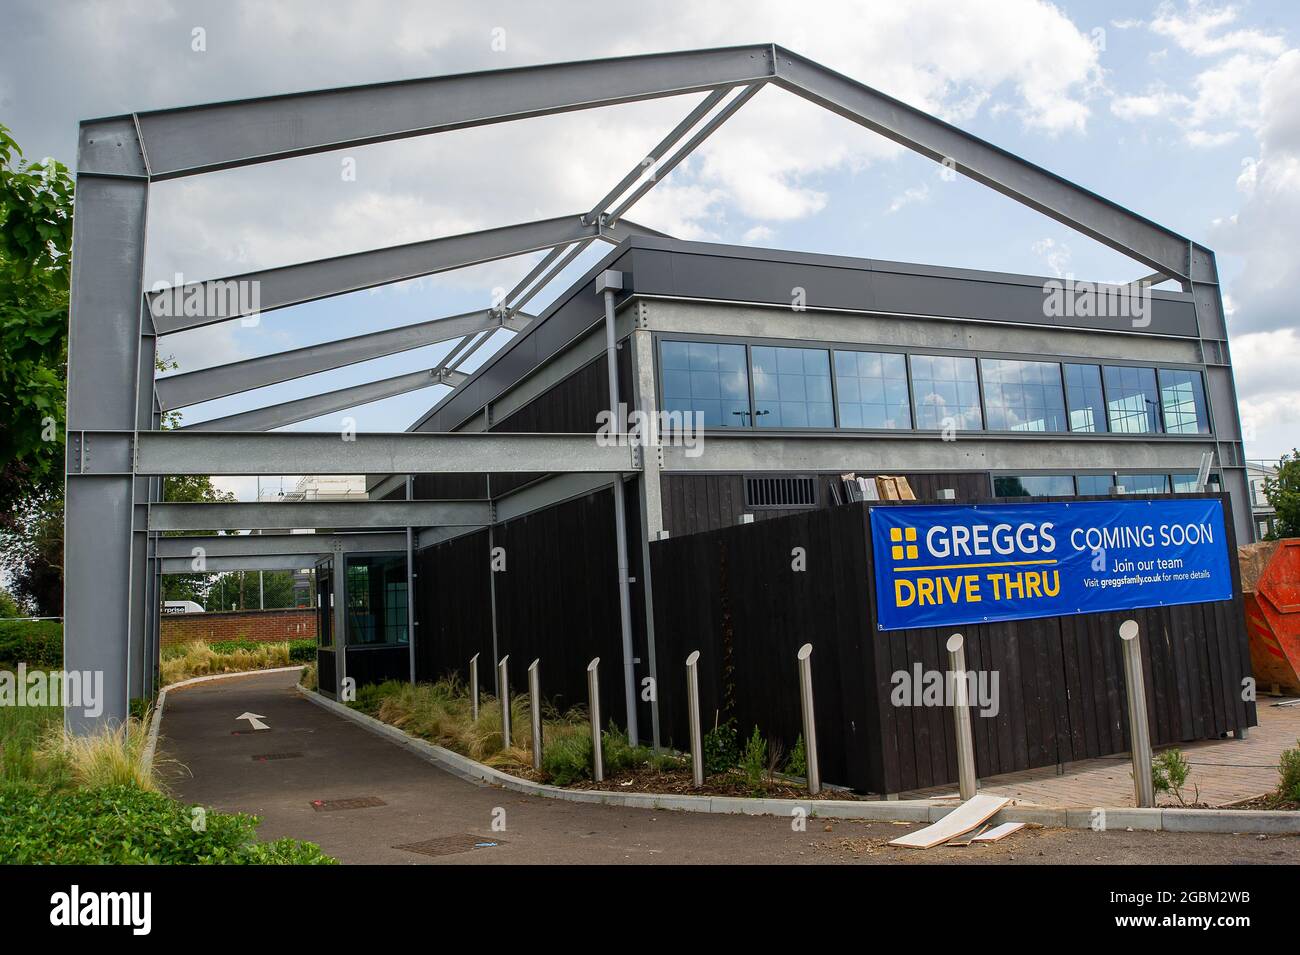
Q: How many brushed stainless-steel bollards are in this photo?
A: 8